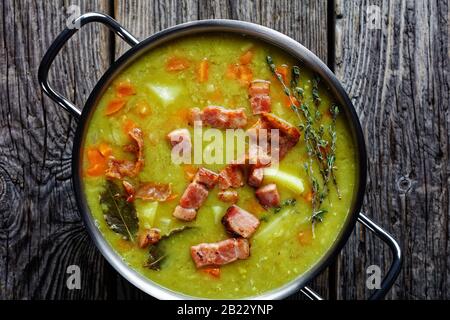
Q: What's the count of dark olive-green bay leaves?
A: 2